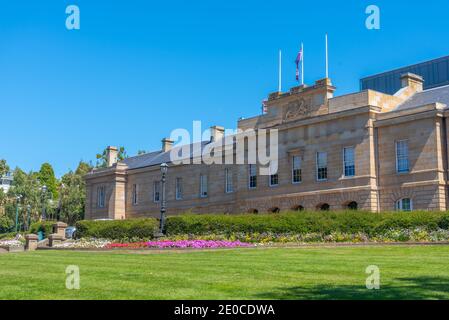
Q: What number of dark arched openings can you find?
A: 5